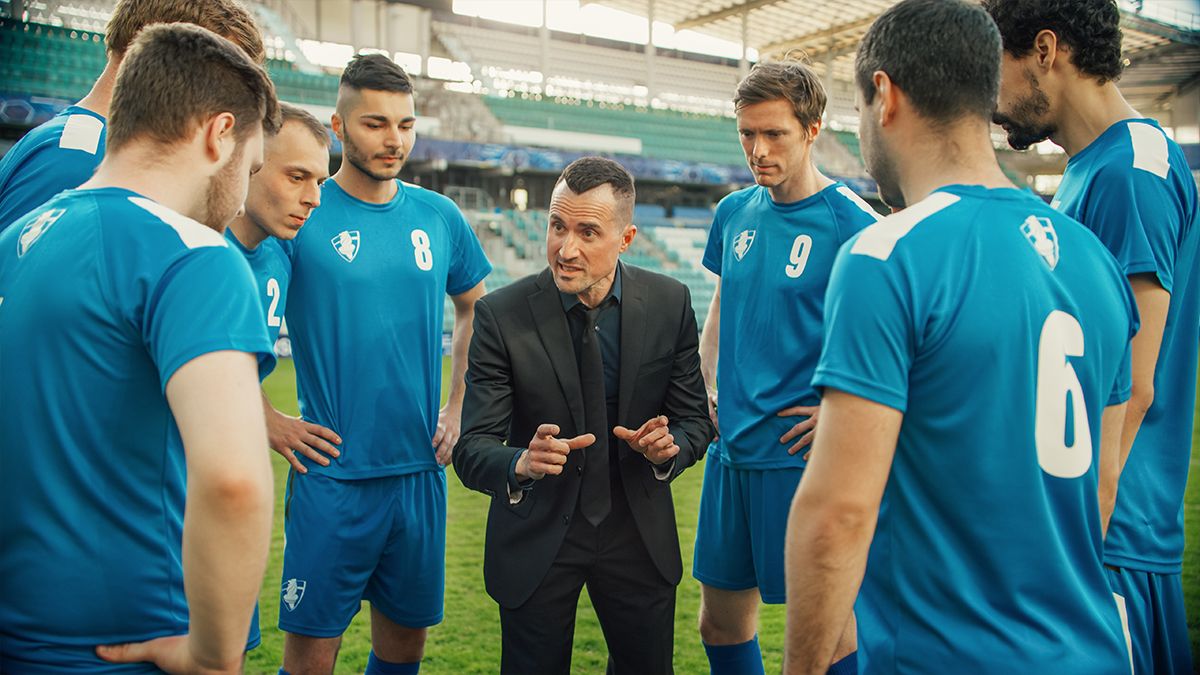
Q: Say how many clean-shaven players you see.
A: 2